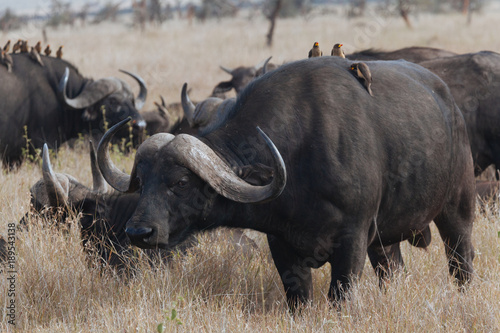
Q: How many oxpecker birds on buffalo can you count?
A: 11